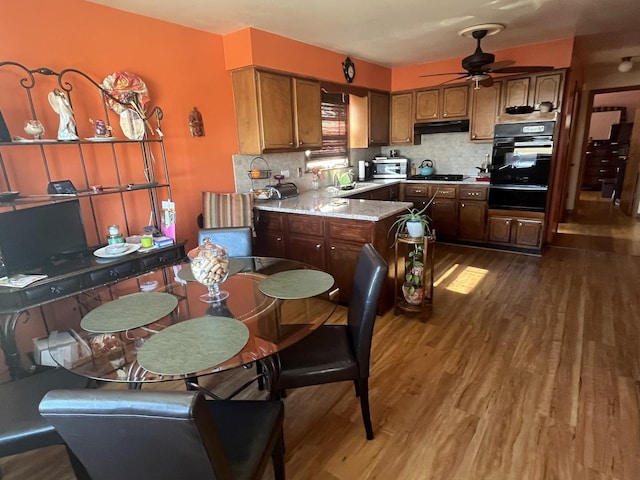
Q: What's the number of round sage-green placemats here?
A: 4